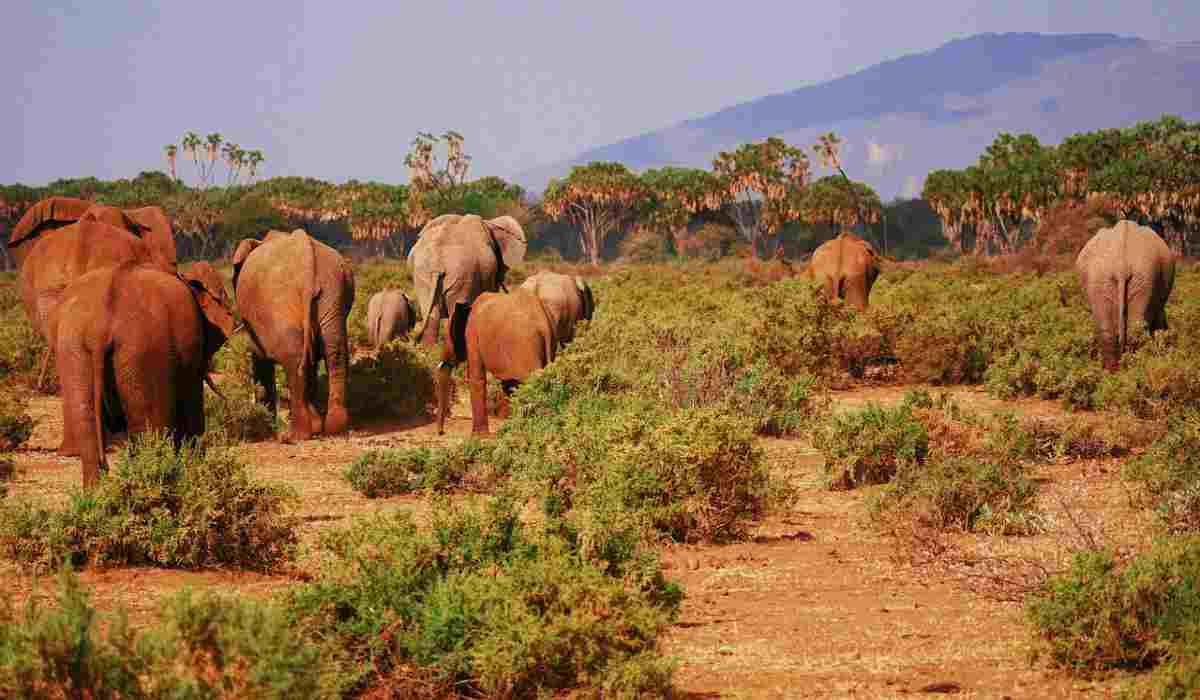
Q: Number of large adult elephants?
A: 6